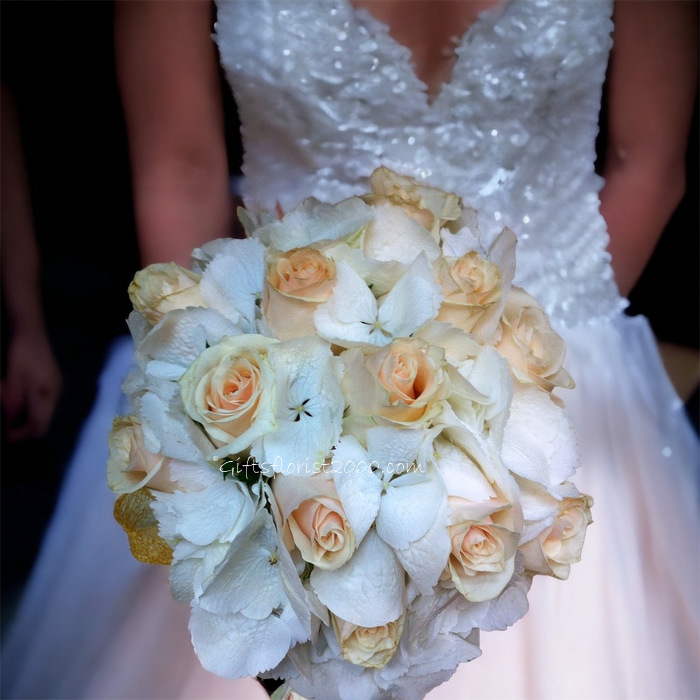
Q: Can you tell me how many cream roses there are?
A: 12